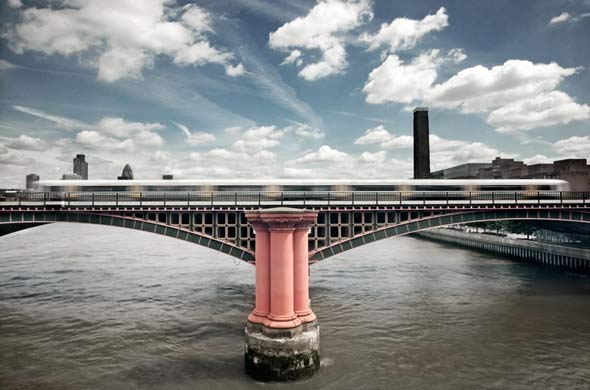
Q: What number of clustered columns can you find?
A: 3